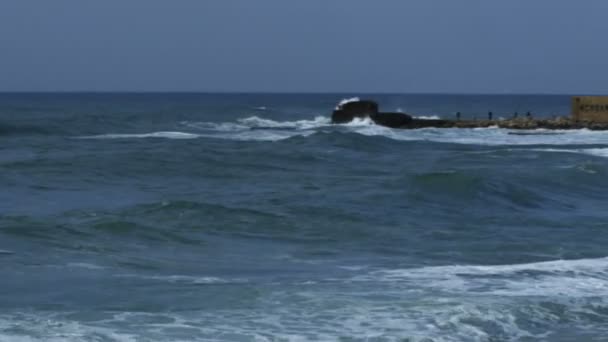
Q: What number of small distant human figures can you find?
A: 4